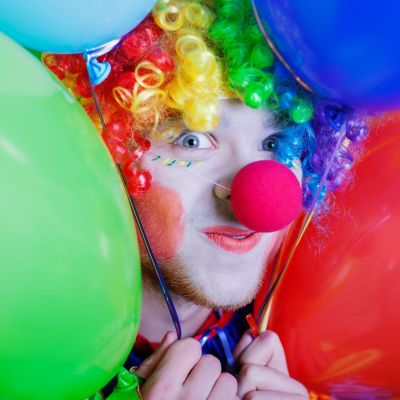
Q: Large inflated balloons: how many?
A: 4